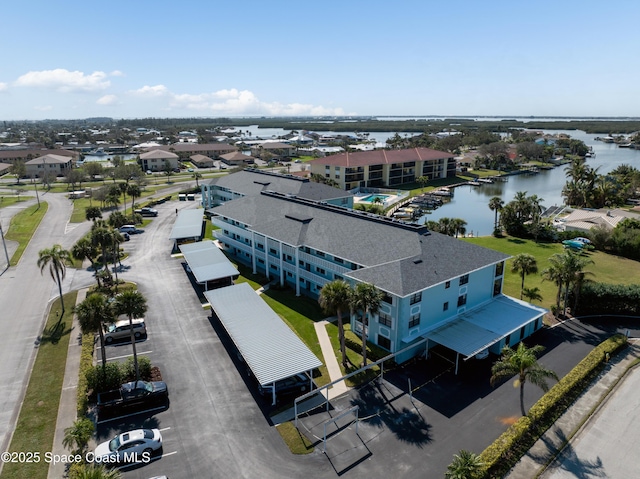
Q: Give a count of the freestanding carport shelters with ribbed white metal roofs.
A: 3